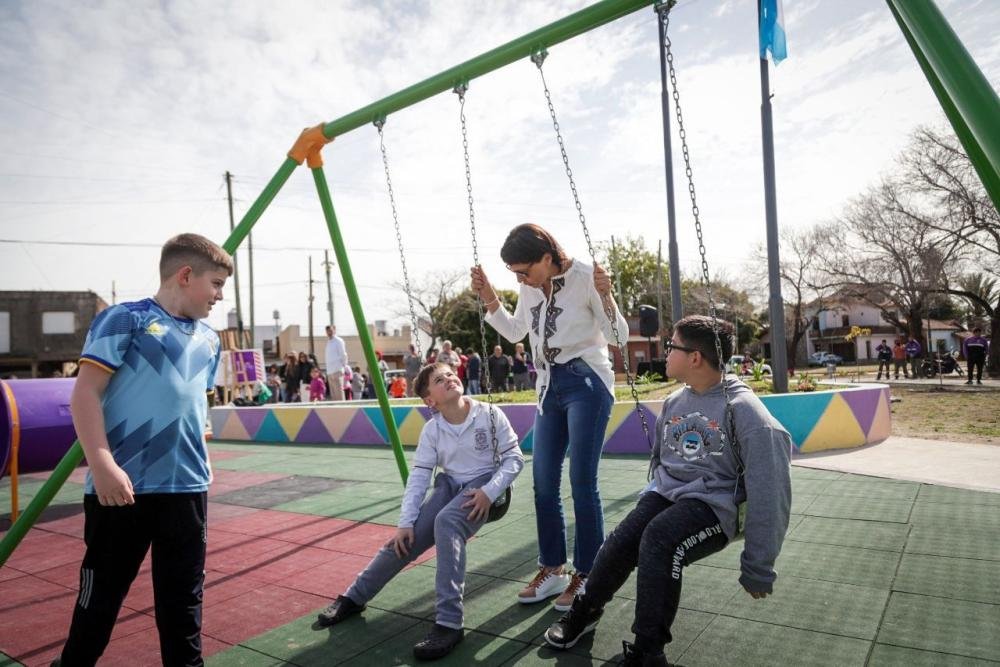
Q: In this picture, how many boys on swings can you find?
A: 2